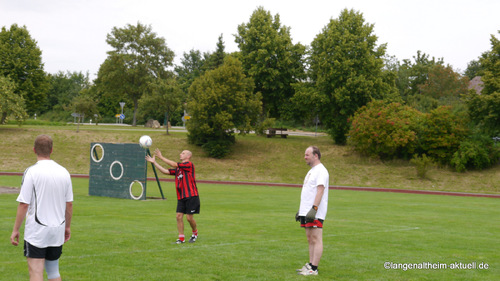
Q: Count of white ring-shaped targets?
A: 3